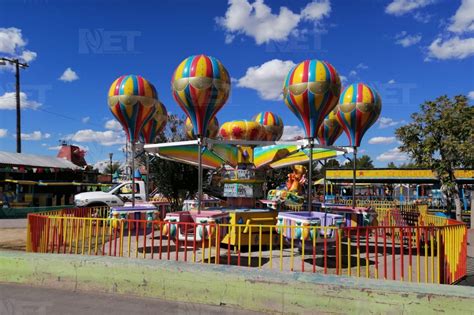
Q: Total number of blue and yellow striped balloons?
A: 8